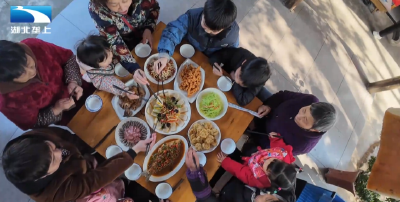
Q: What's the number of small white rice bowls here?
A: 10